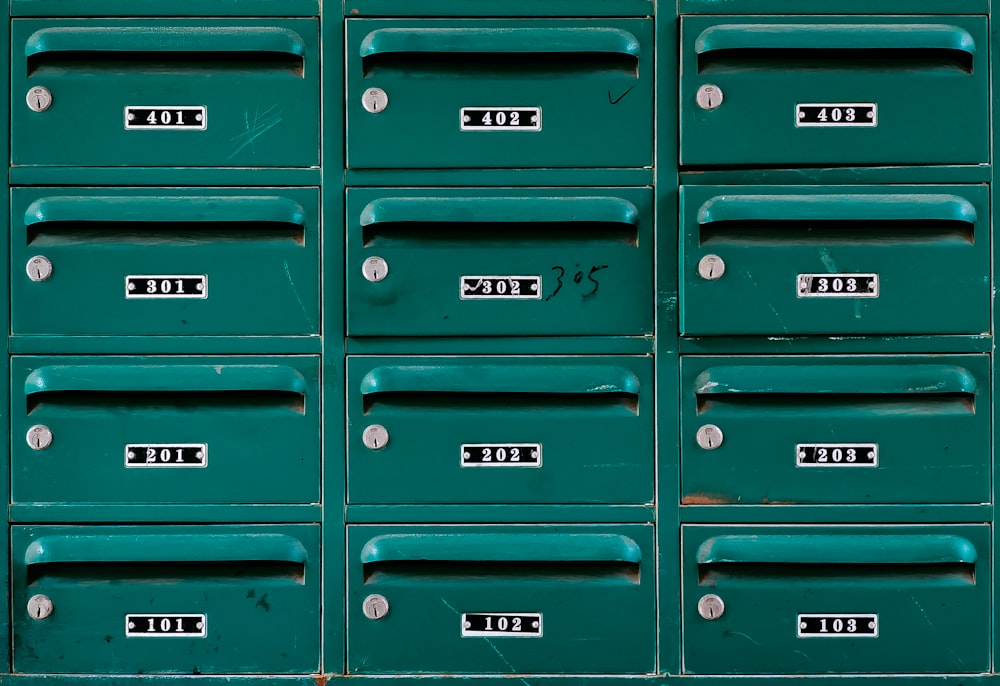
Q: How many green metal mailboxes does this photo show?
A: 12